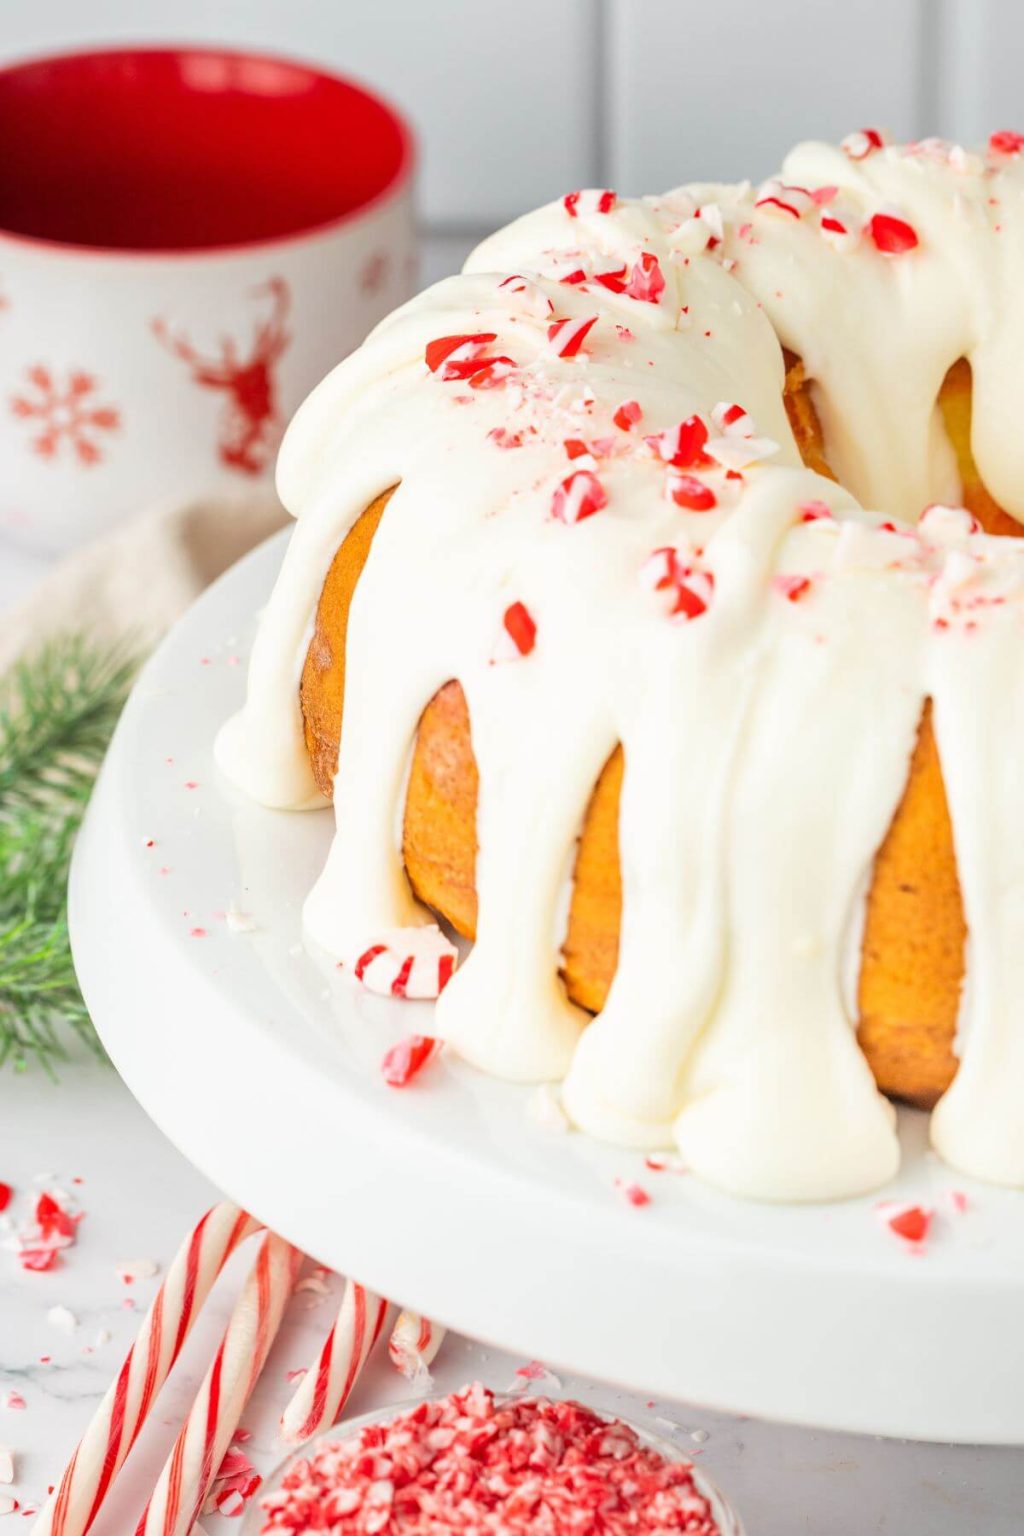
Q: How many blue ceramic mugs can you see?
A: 0